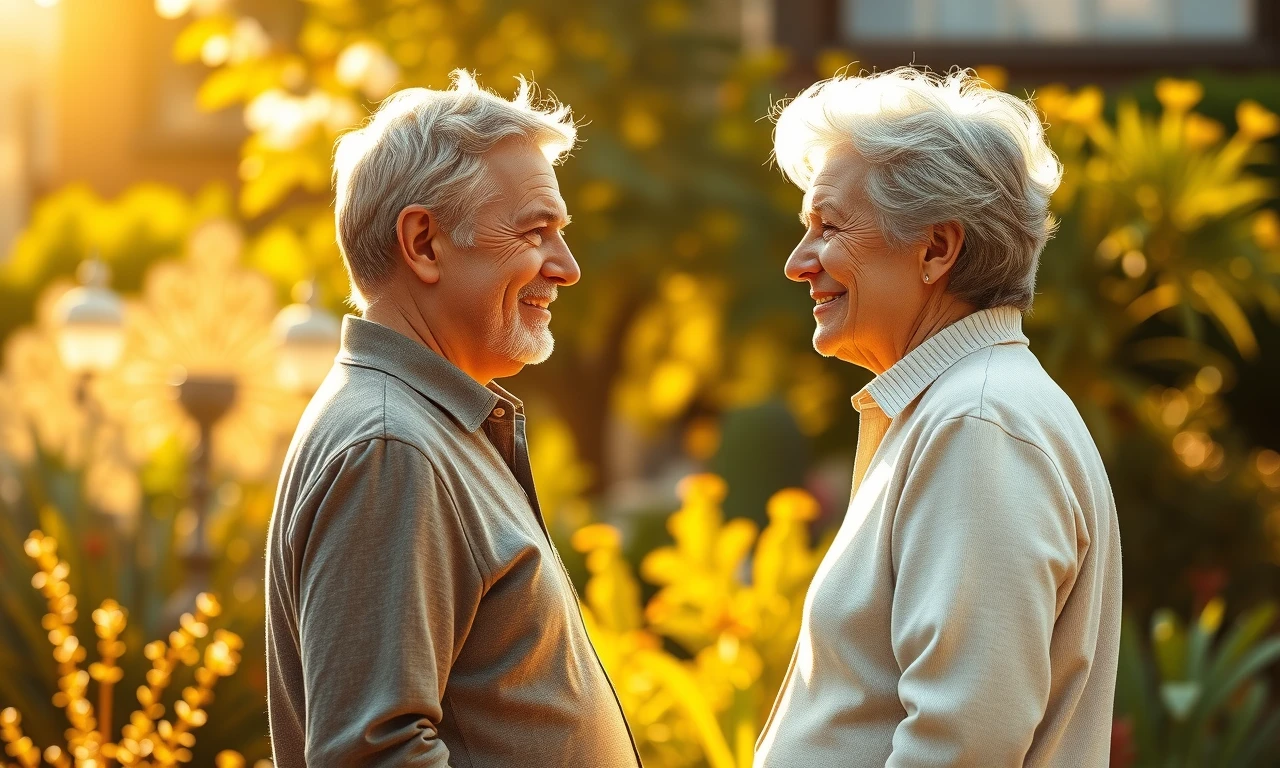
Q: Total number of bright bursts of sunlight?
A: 1